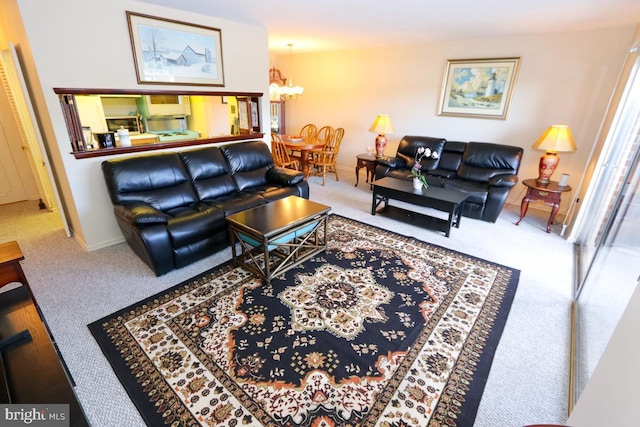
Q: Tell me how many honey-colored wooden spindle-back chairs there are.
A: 4